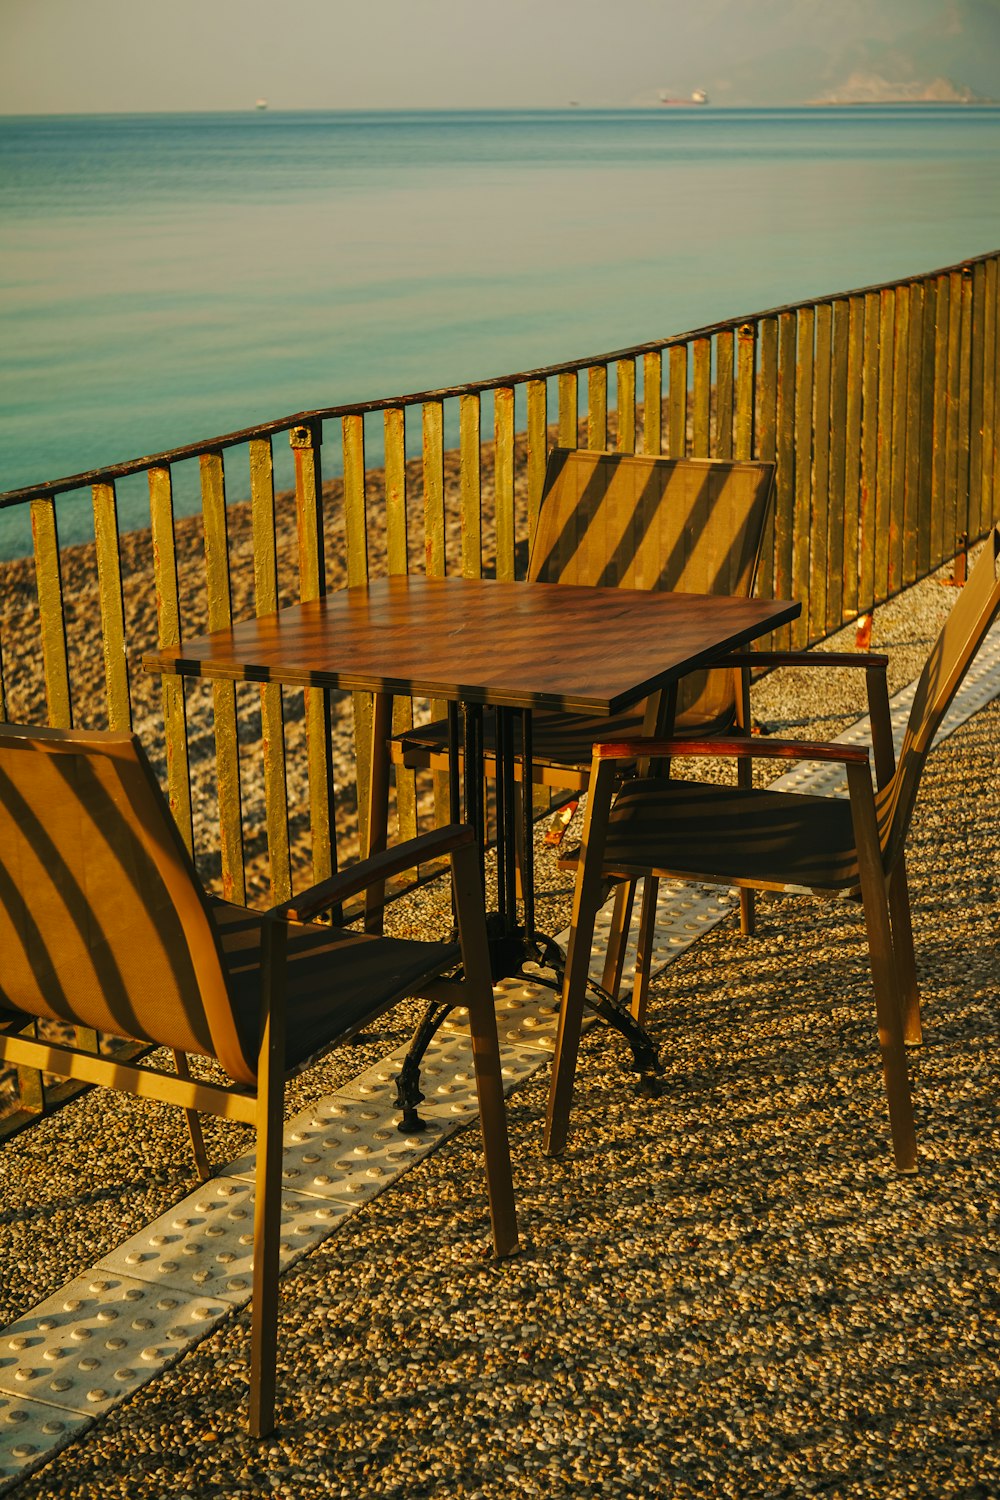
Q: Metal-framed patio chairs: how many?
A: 3